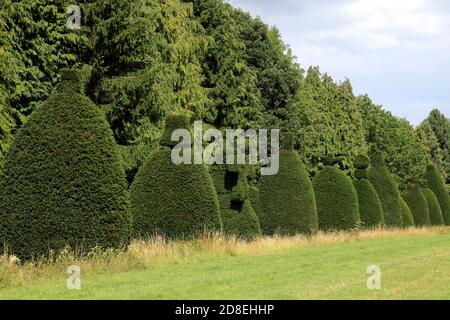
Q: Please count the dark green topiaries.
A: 11